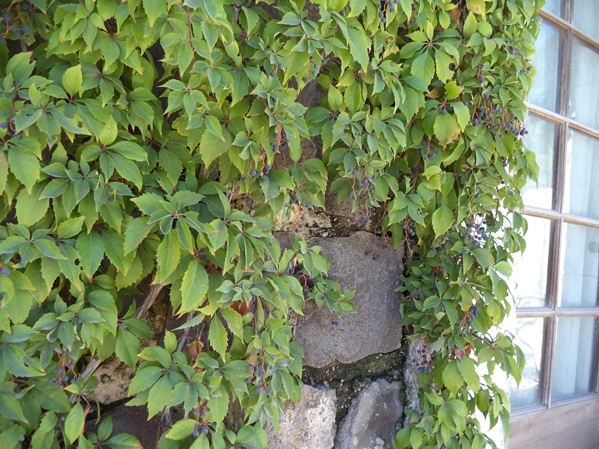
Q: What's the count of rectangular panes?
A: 10